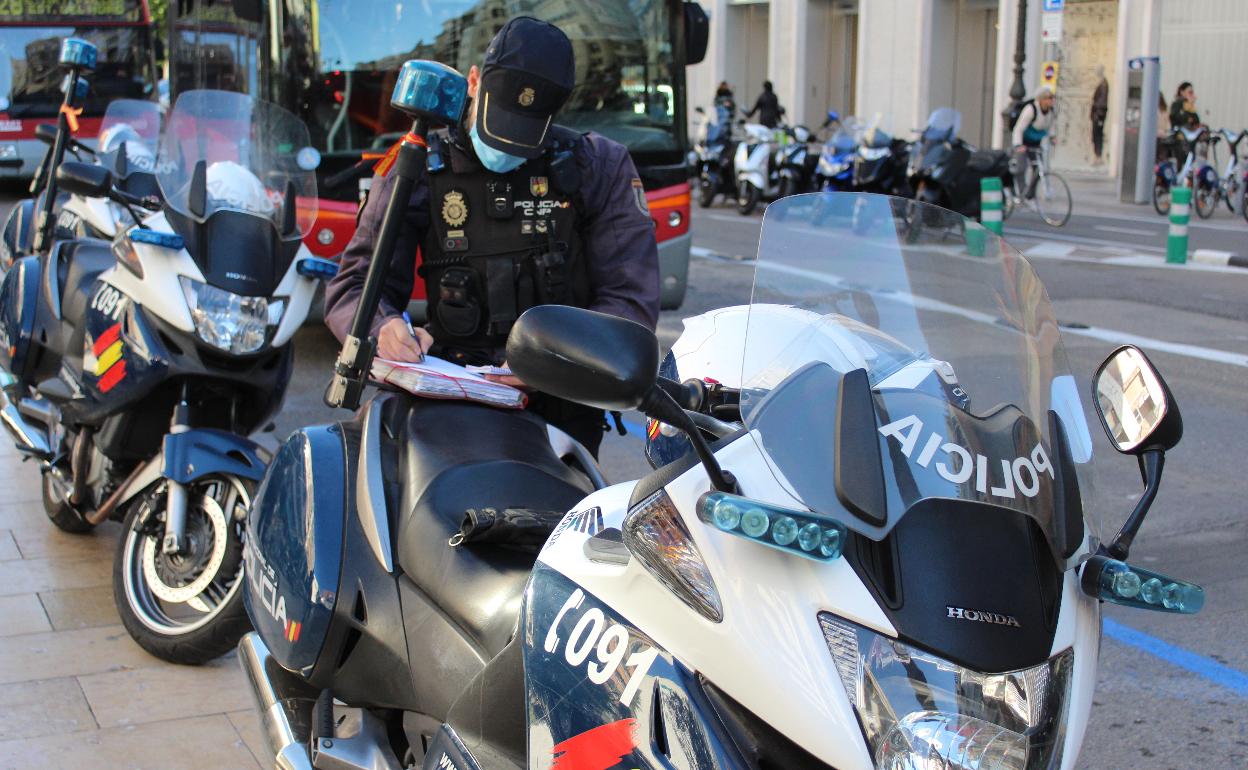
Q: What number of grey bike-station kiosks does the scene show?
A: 1